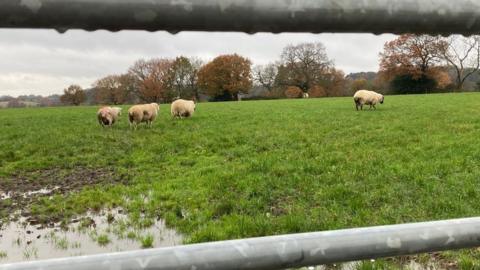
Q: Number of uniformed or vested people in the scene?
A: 0